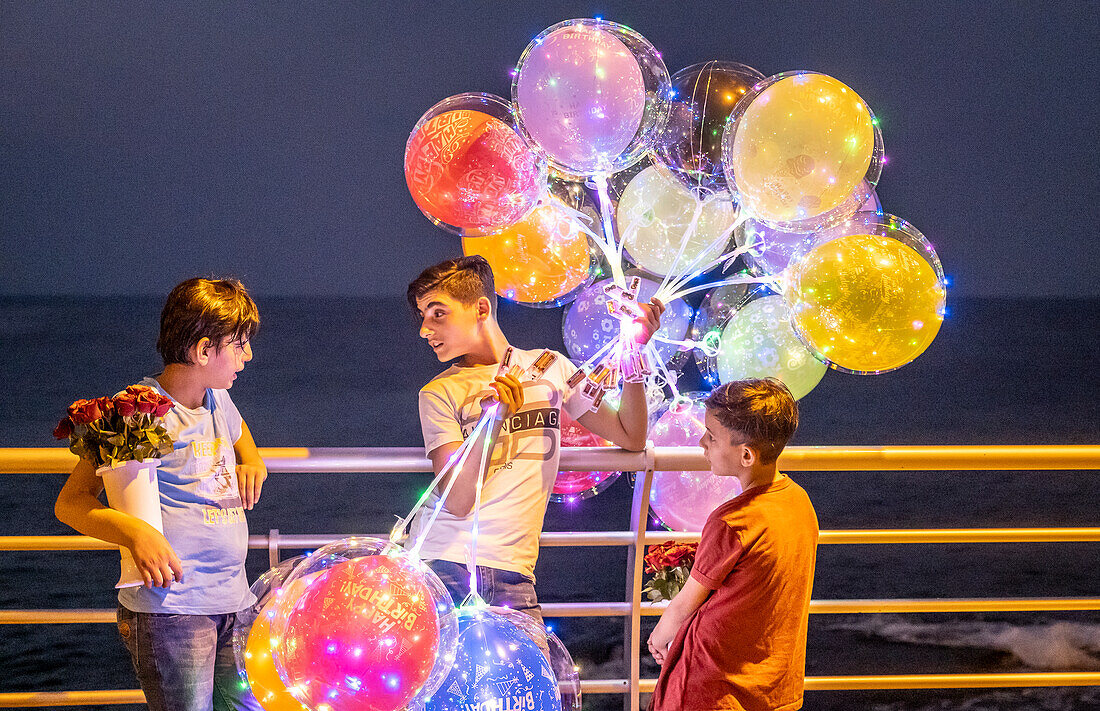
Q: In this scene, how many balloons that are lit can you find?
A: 15